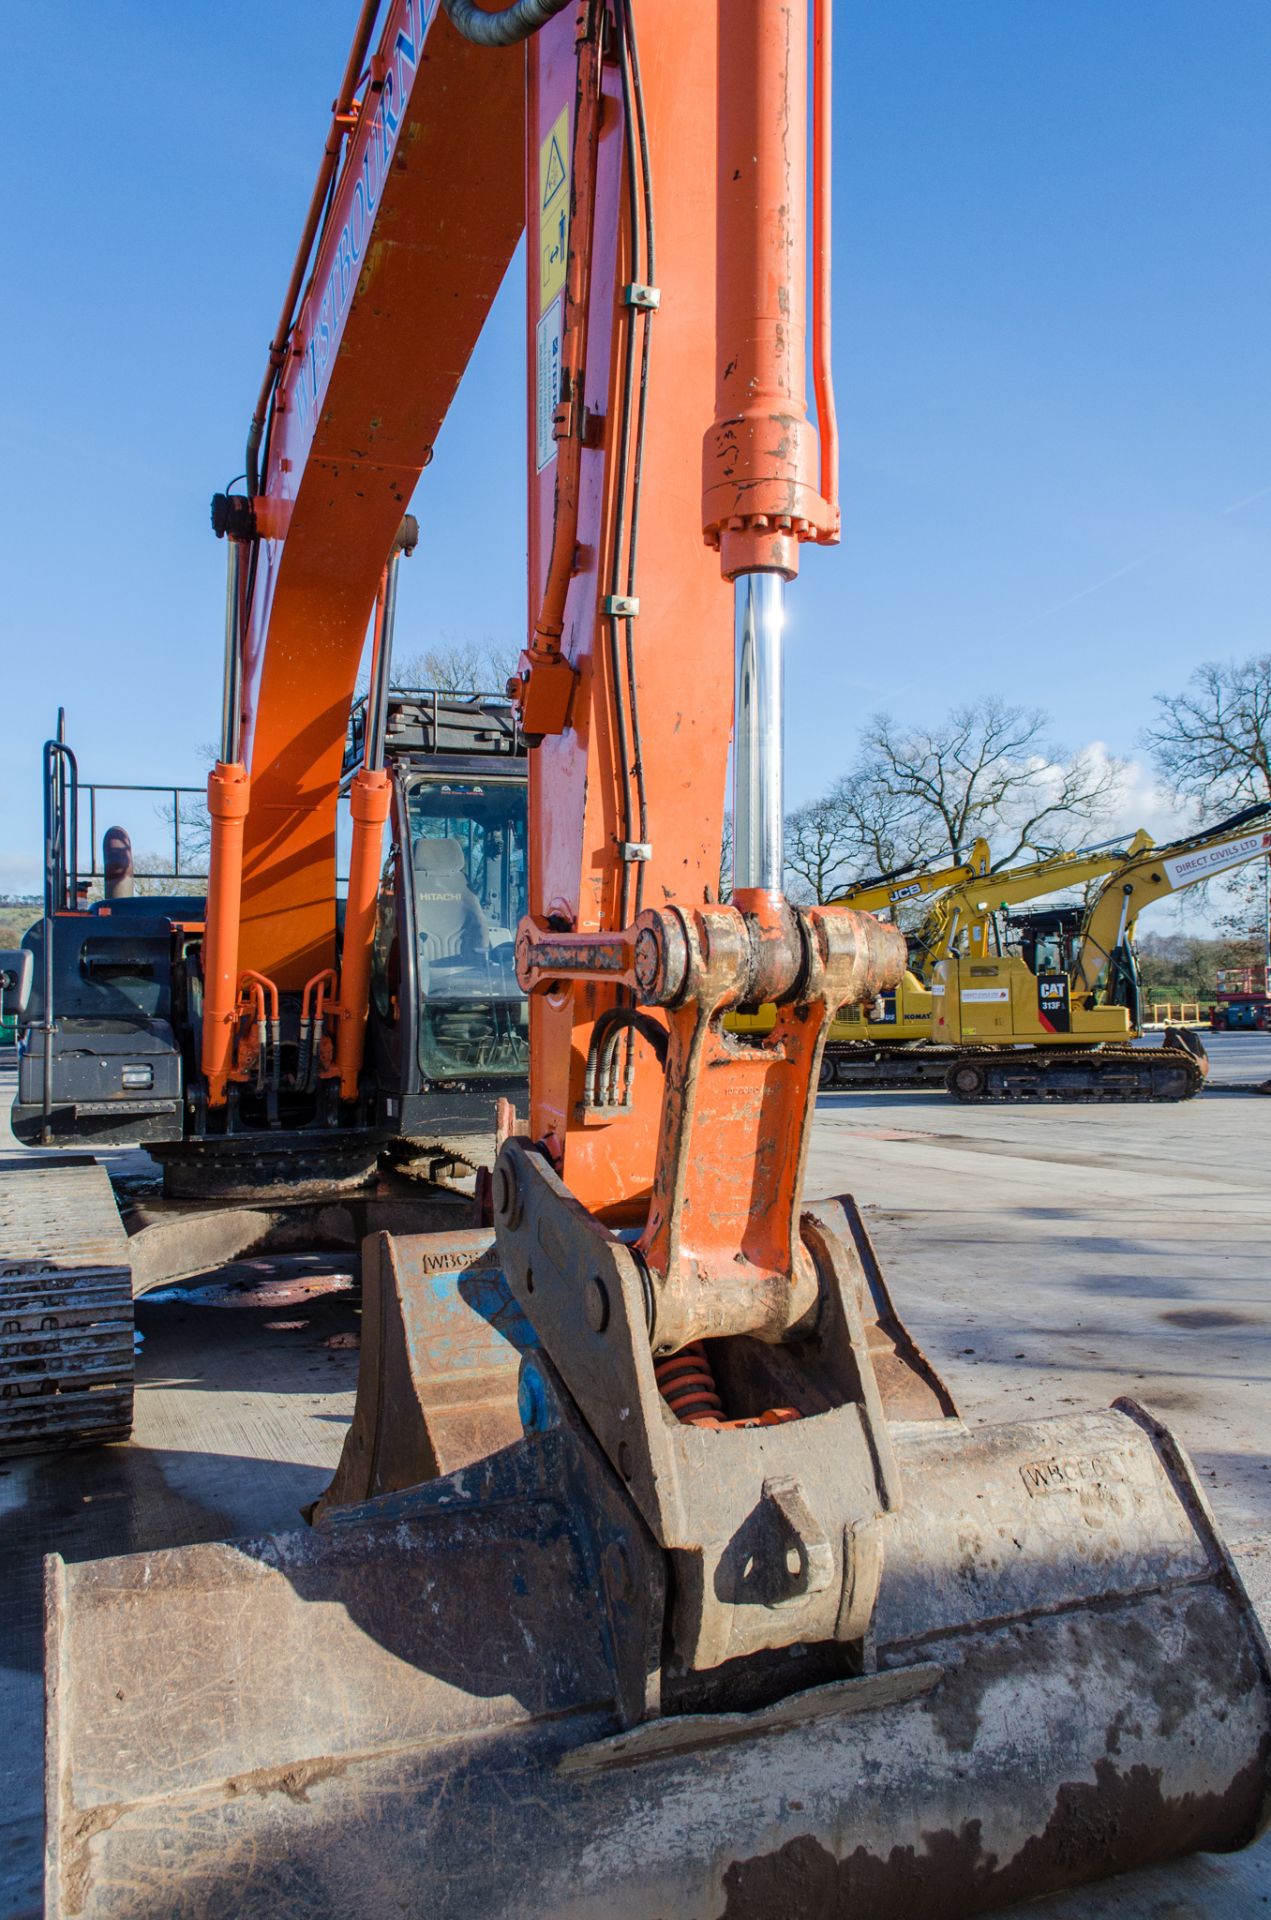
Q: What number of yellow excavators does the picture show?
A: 3